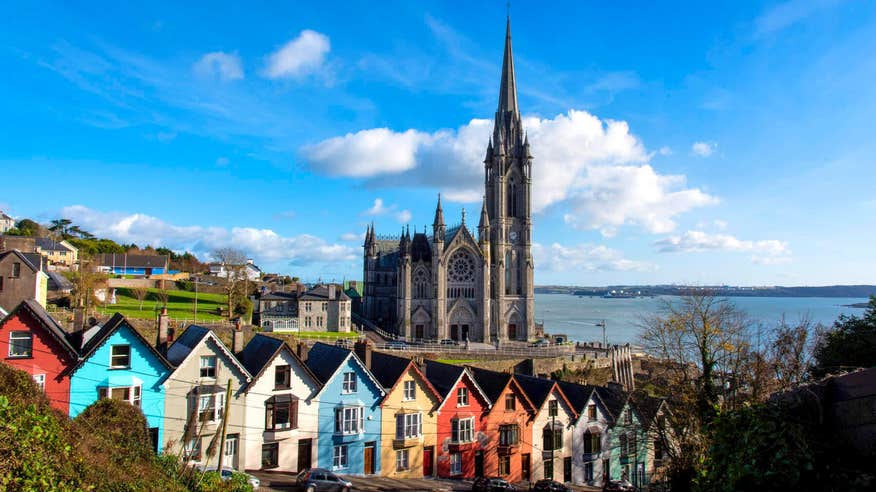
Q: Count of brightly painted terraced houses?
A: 12